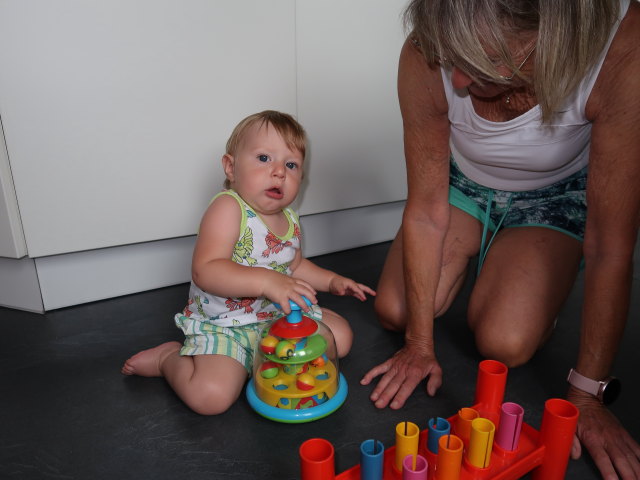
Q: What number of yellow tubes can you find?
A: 2